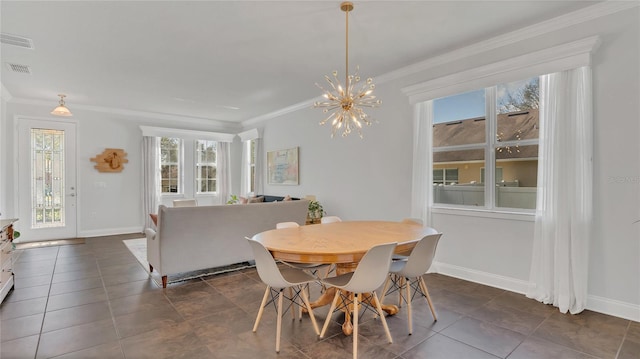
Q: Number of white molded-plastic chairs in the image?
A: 6